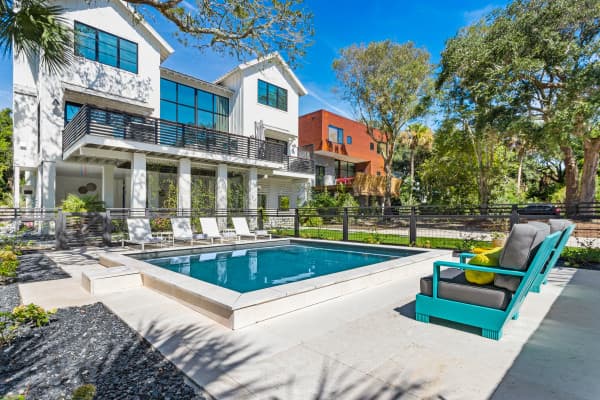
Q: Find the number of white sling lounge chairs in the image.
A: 4